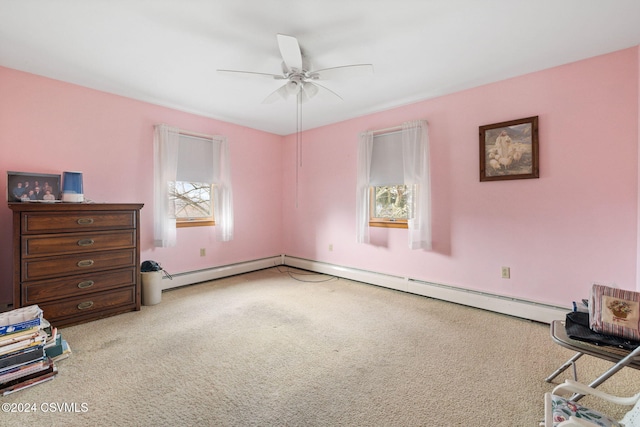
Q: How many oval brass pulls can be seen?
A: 5